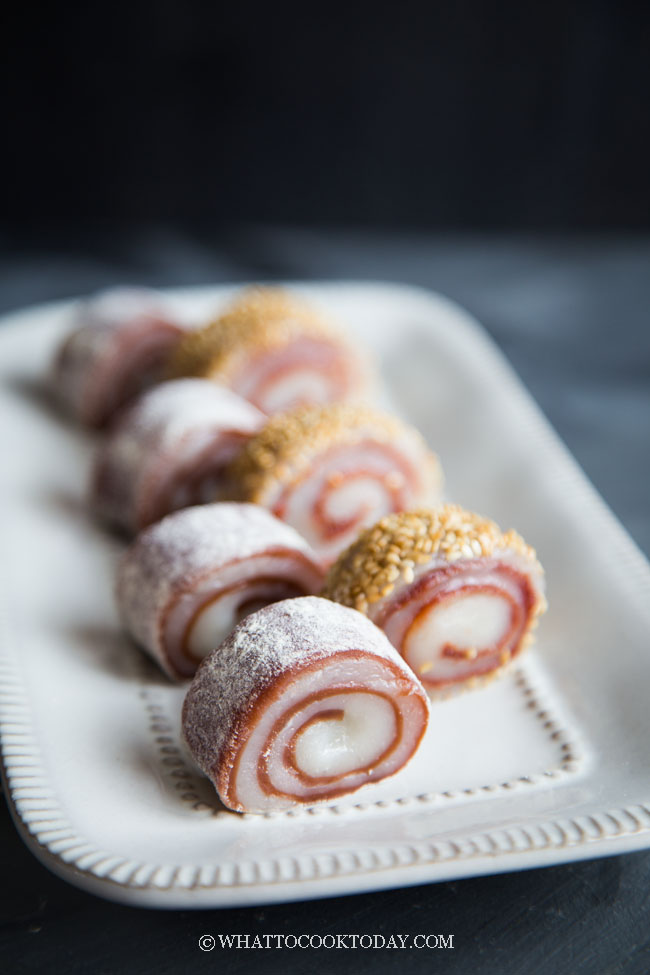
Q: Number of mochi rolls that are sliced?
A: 7